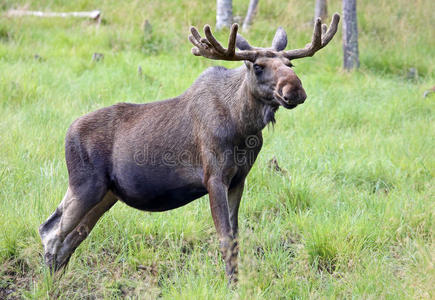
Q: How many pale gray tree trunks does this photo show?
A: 4